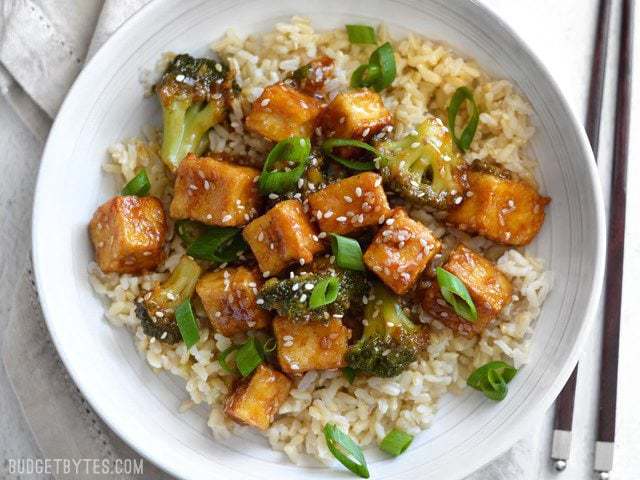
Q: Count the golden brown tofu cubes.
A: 12